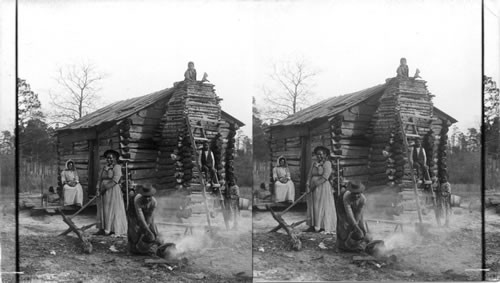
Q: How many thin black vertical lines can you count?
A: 2